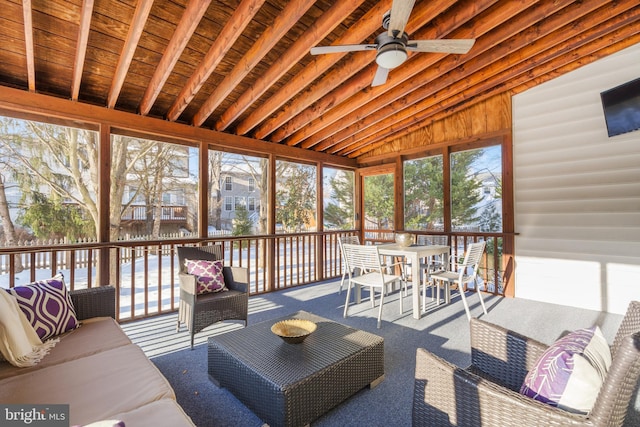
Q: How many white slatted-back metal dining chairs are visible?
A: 4